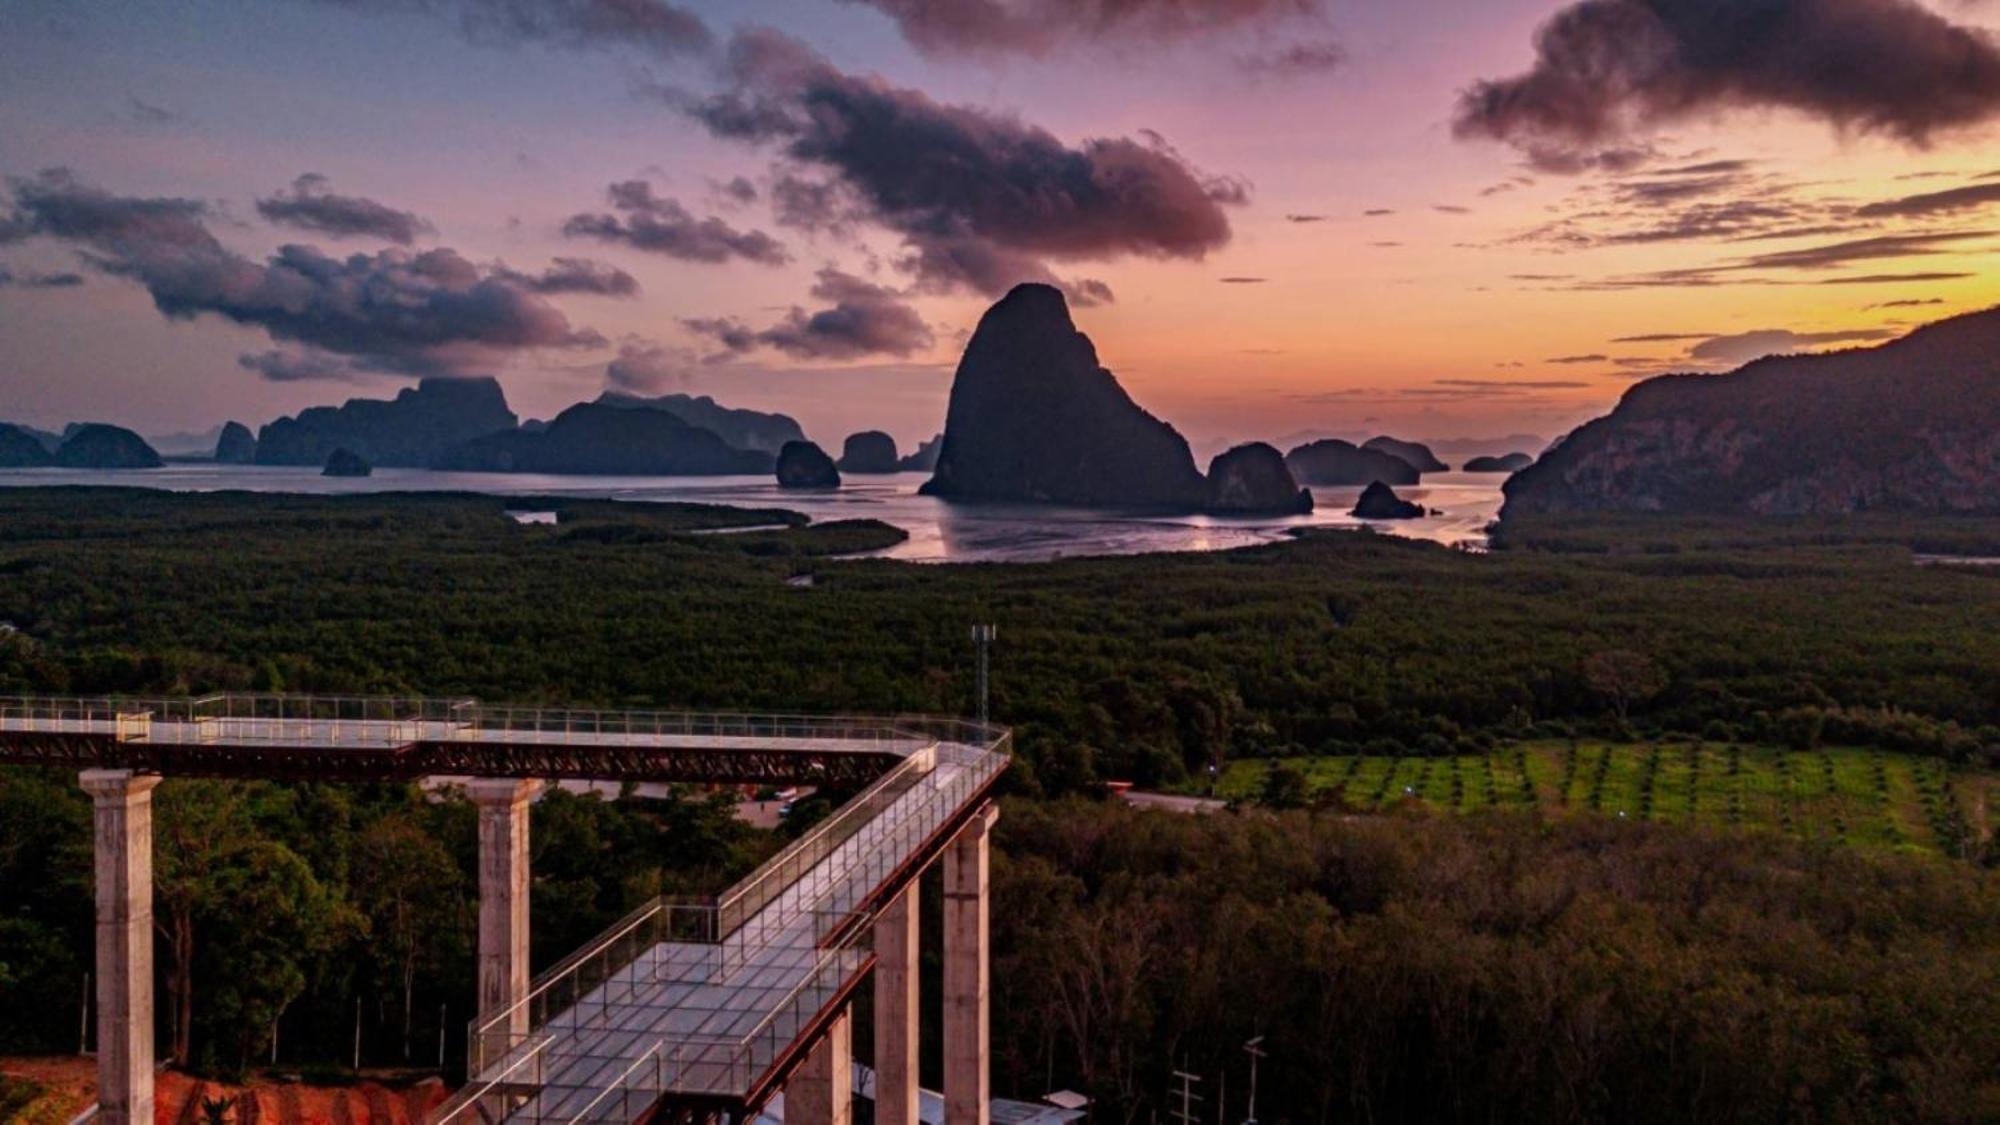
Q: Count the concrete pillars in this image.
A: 5